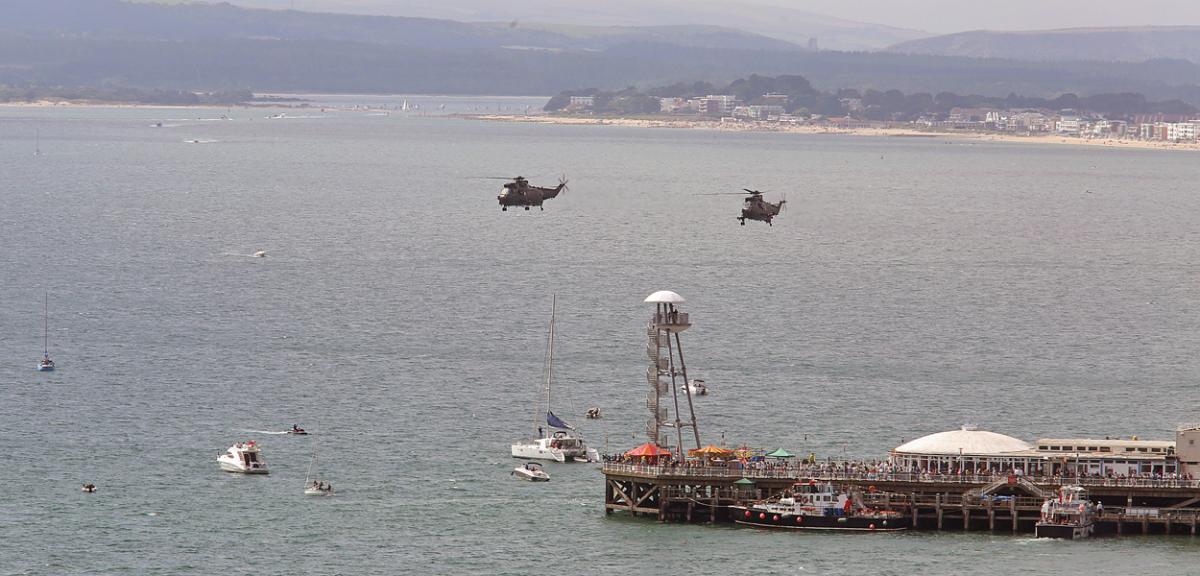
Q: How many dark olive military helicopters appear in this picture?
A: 2